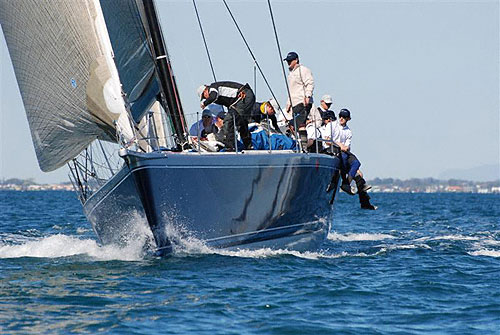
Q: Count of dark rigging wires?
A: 3